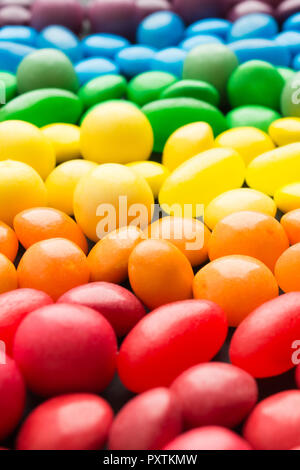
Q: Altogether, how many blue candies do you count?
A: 15